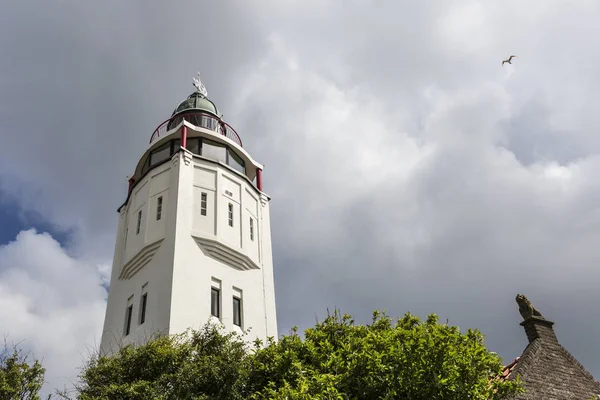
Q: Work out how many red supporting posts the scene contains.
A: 3